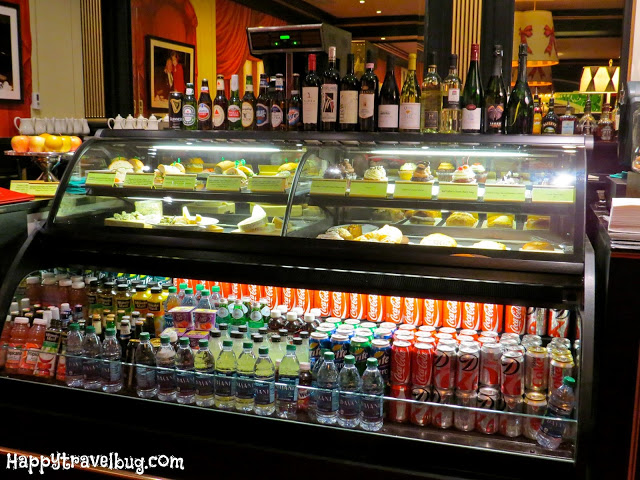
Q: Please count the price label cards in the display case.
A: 11